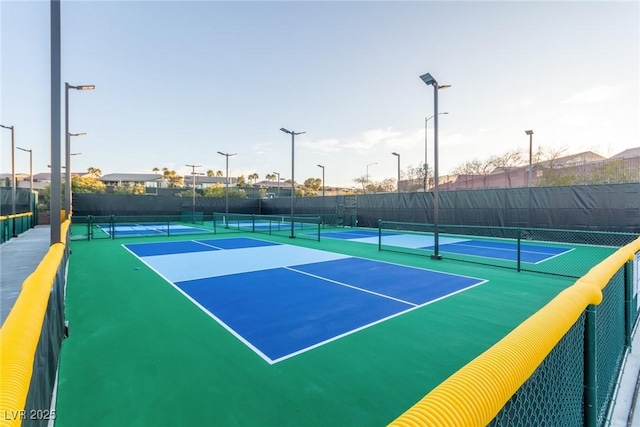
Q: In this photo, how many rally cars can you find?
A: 0